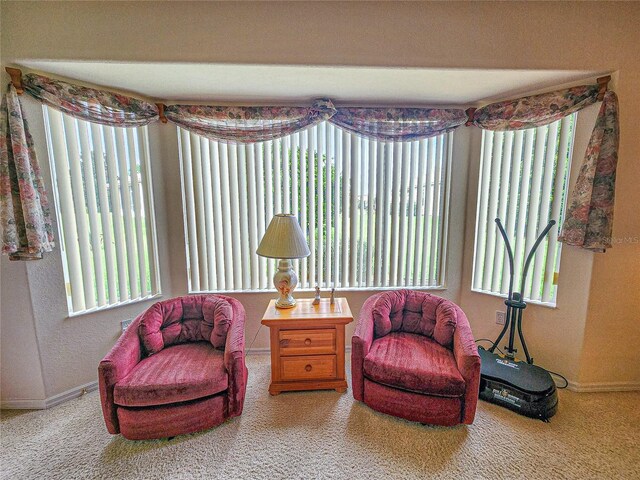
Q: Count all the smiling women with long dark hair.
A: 0